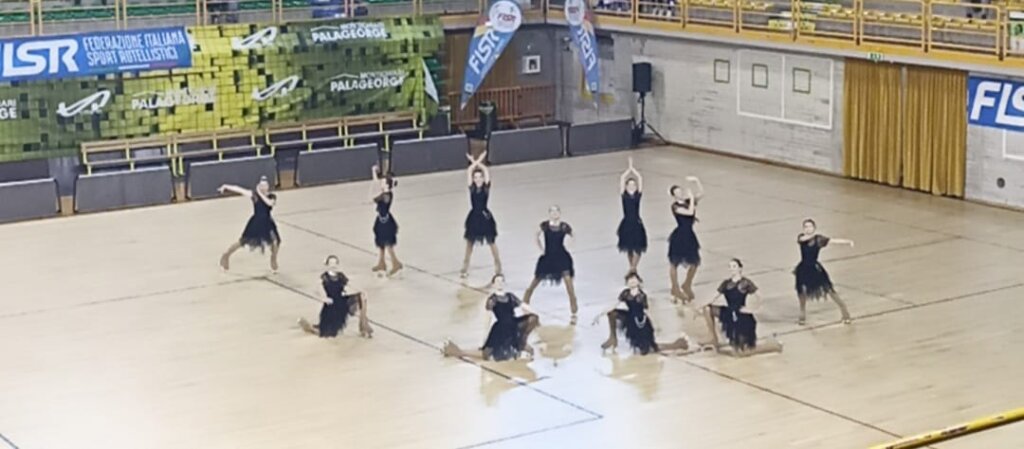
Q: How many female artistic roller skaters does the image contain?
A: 11